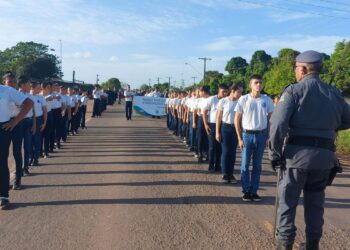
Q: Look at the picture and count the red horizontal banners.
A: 0